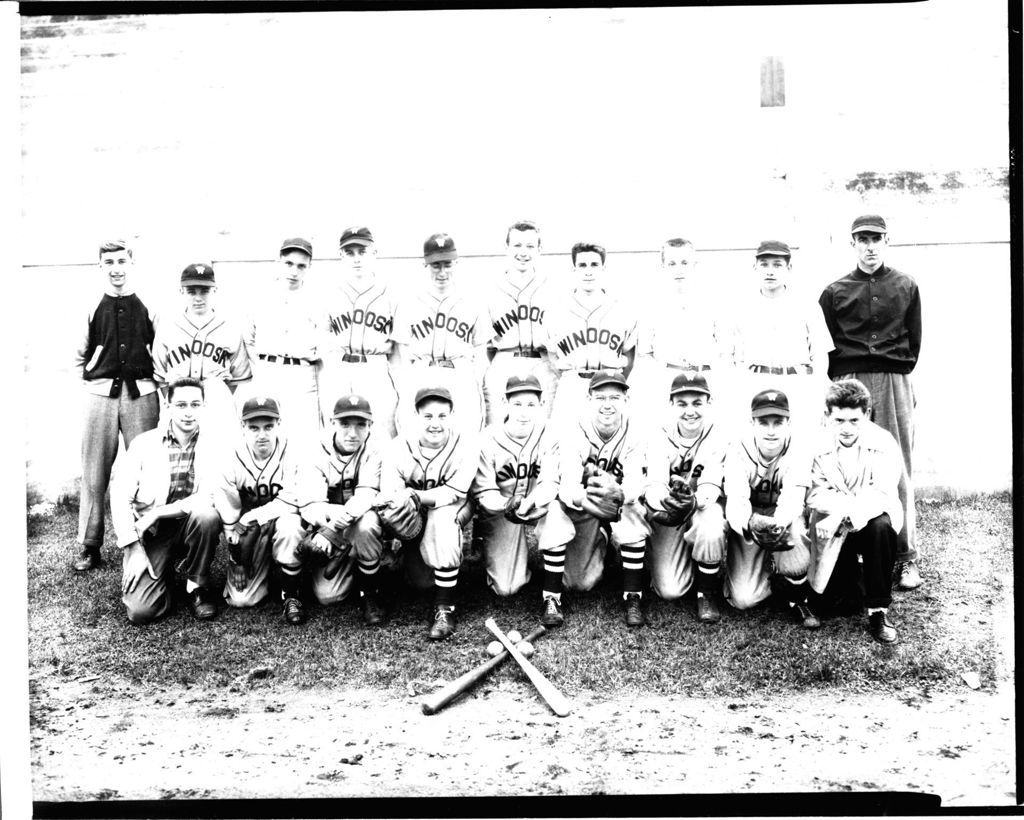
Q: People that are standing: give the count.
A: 10